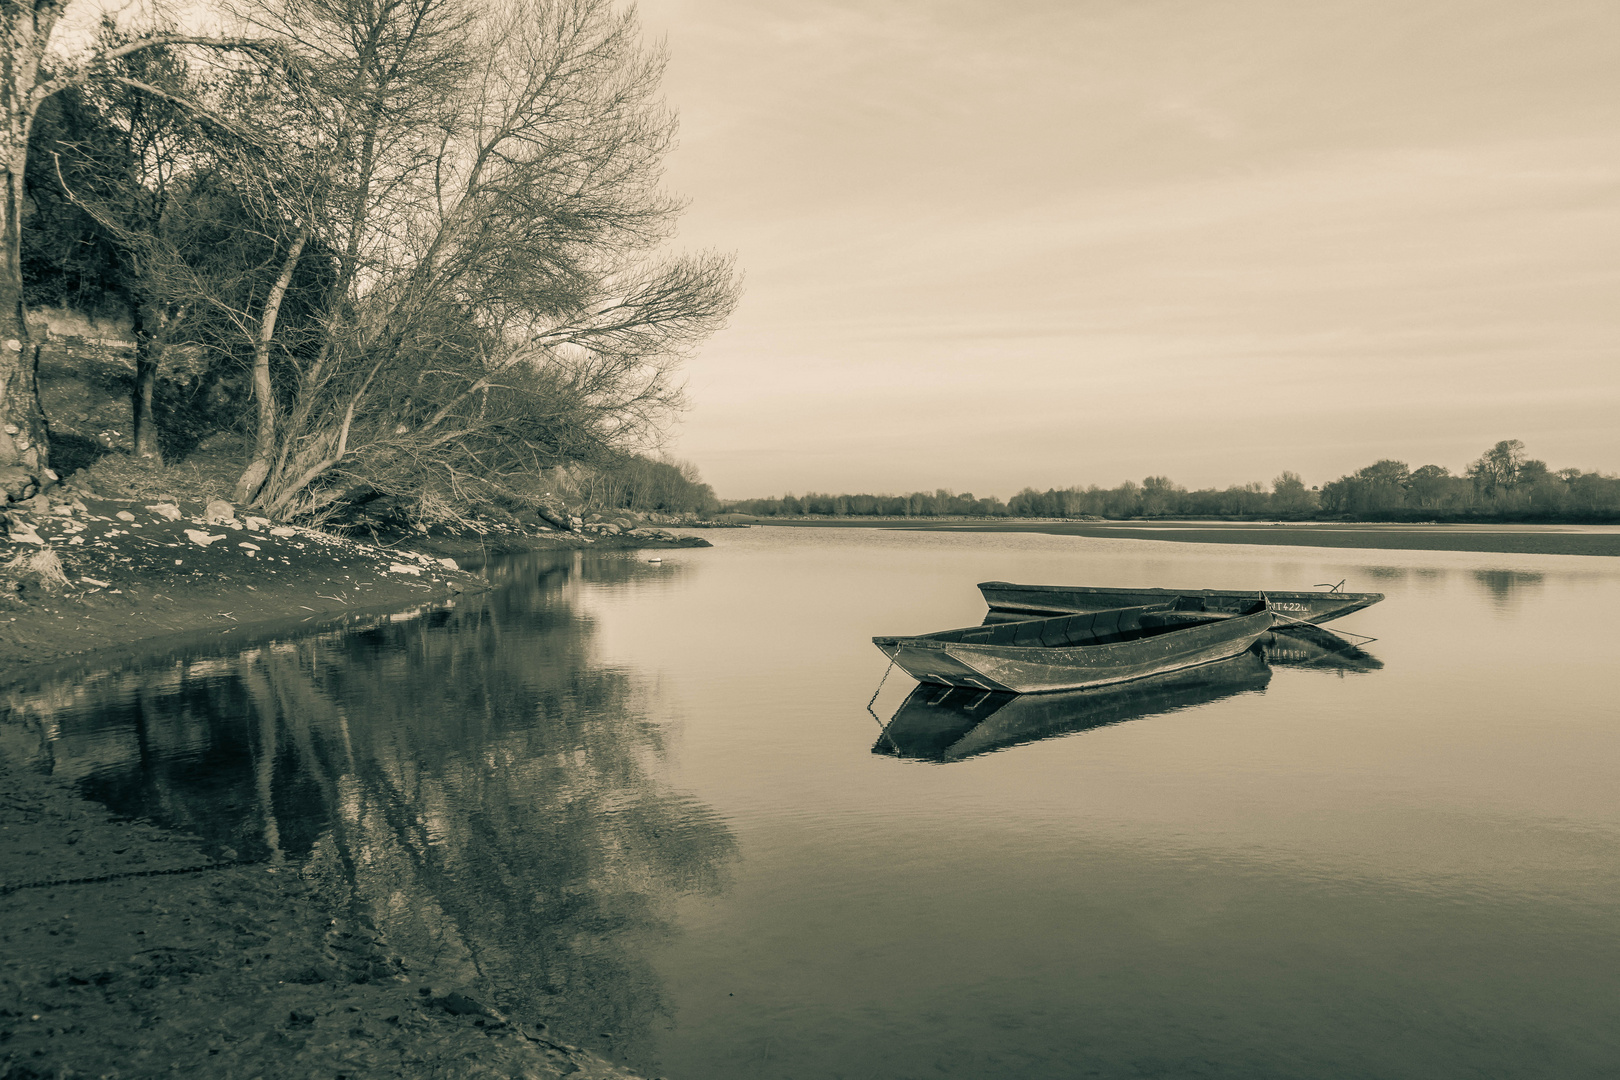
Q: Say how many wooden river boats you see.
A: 2